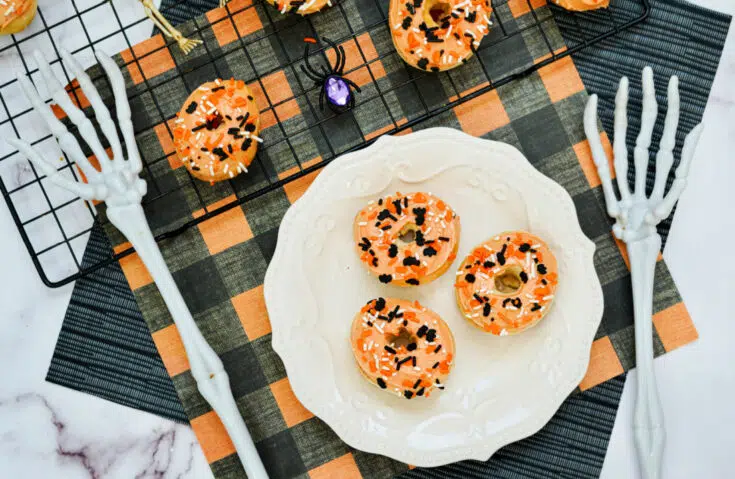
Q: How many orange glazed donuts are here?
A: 8